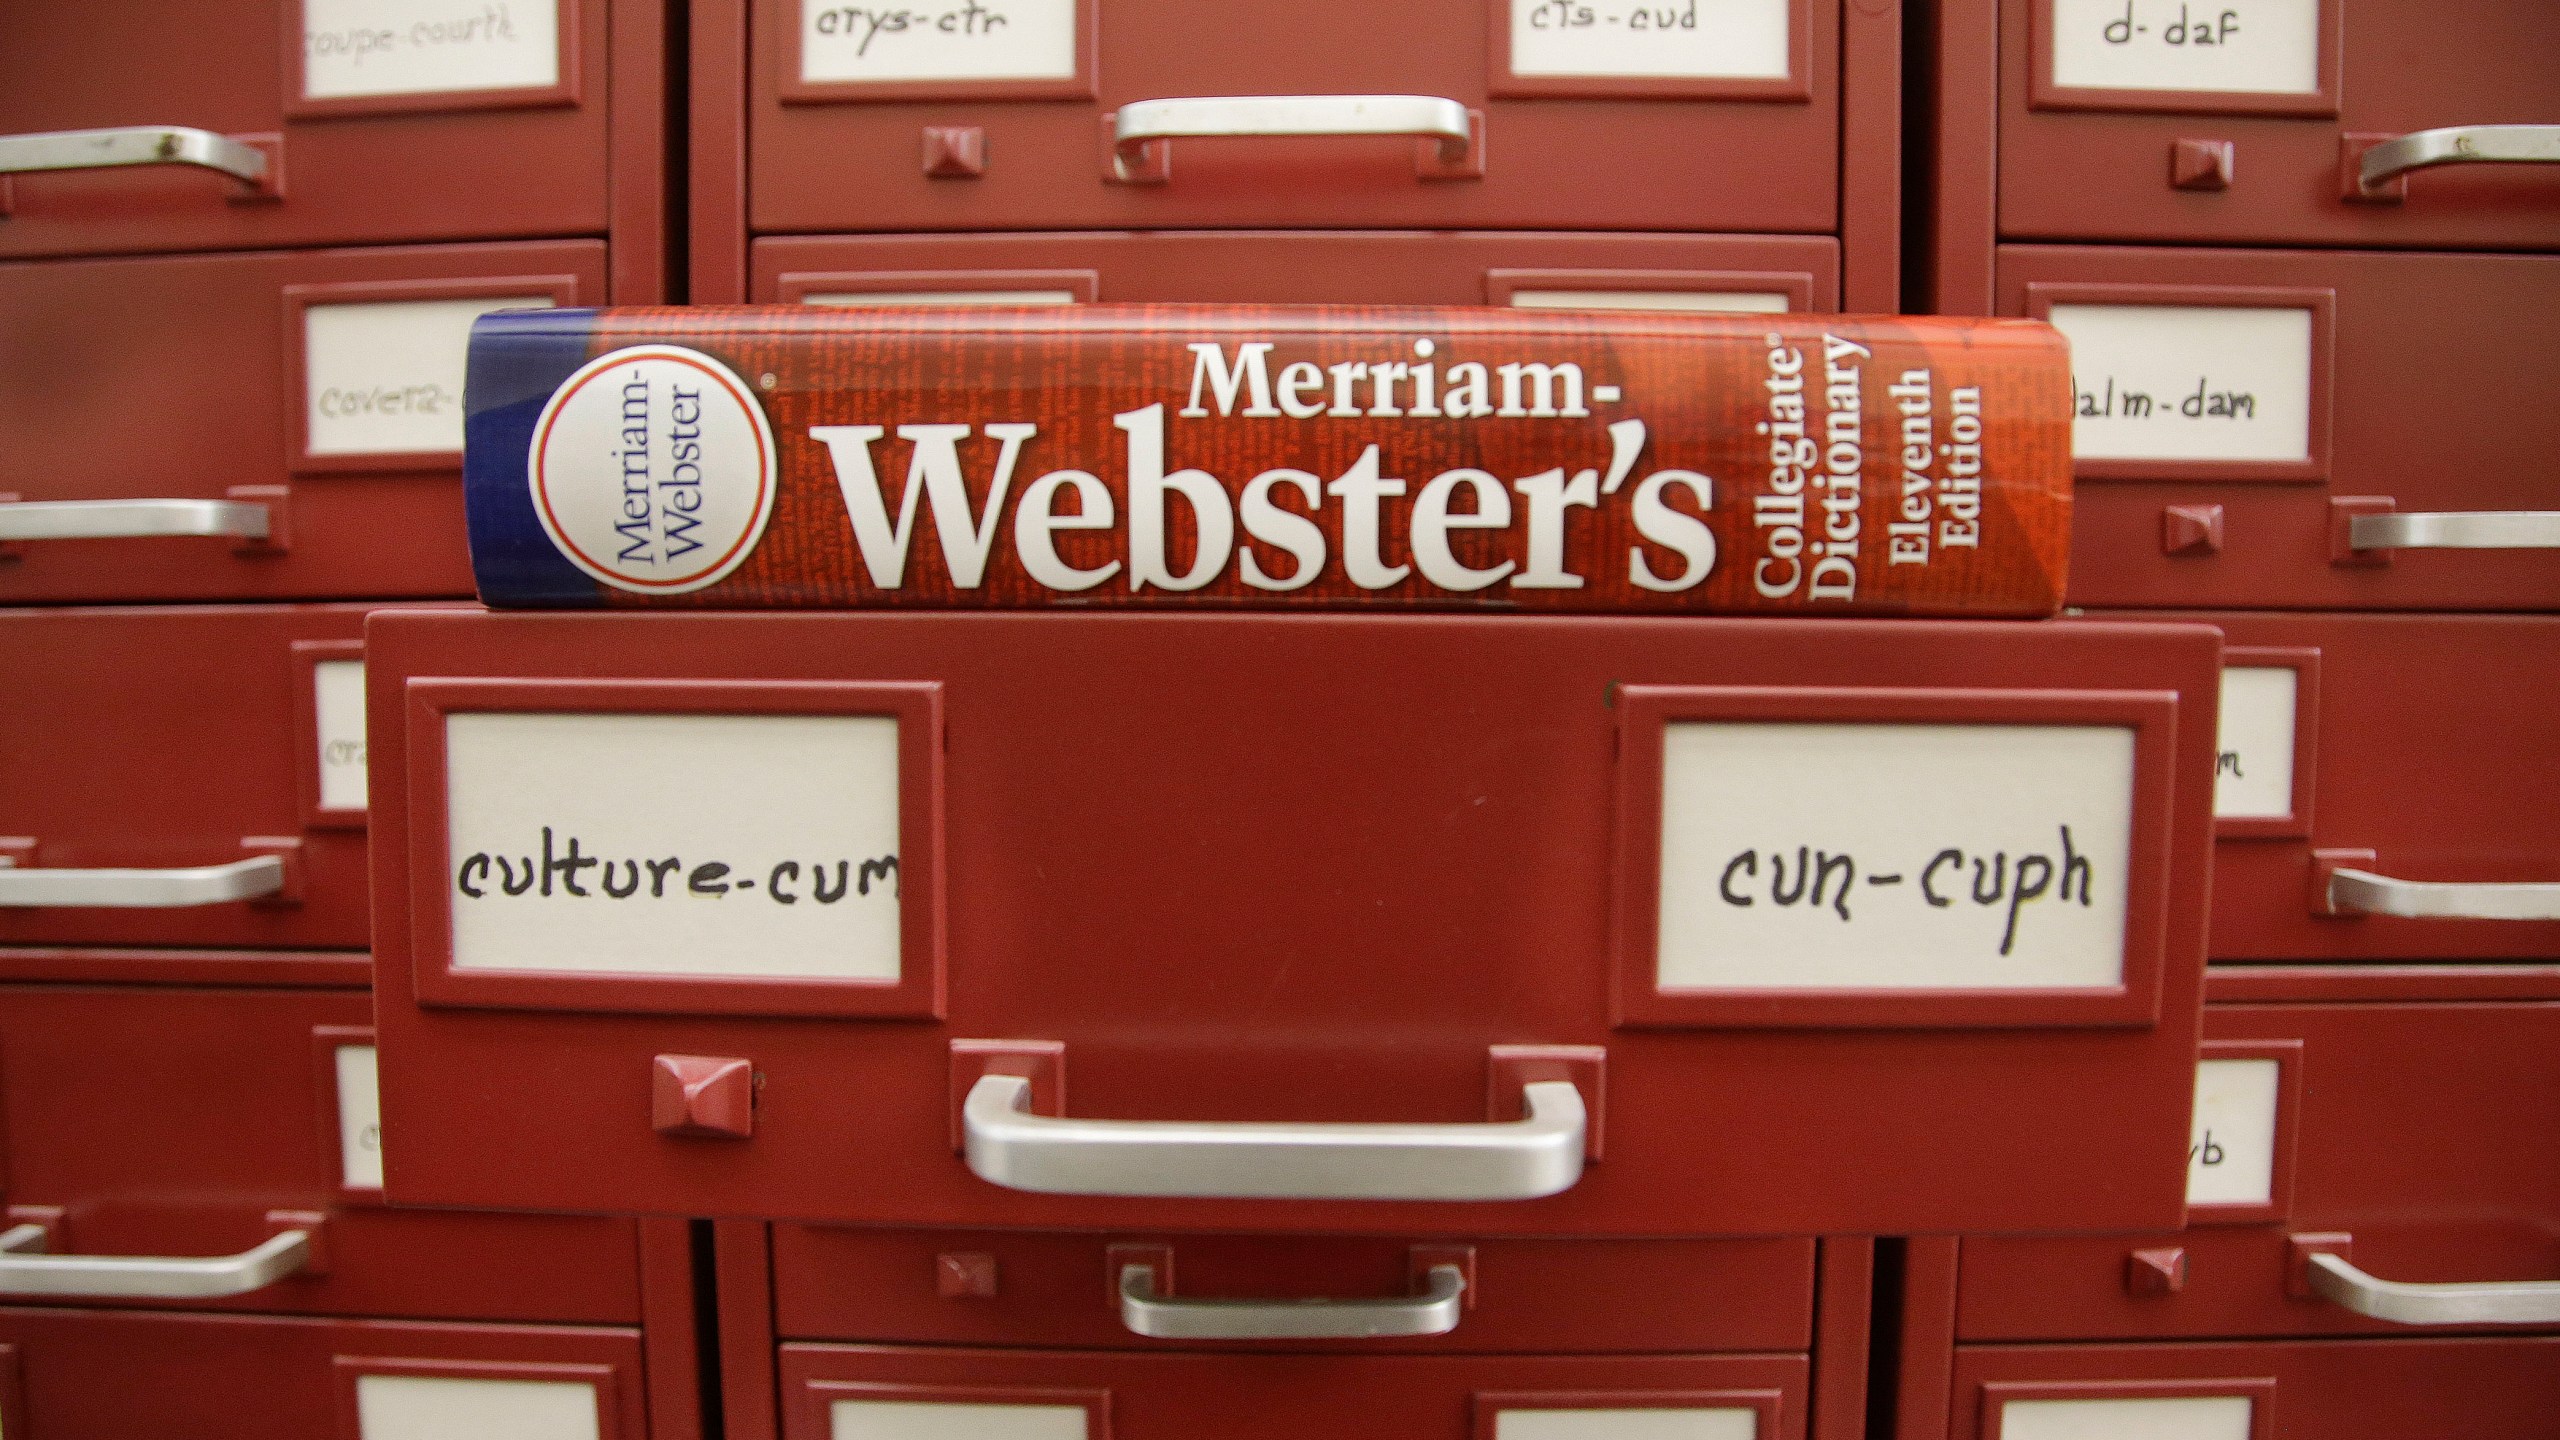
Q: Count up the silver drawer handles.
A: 11